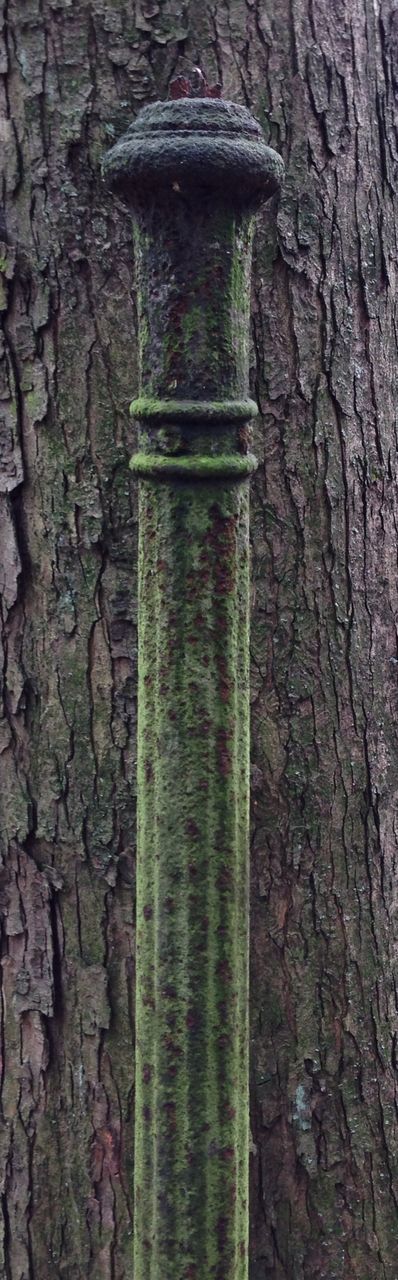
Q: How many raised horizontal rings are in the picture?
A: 2